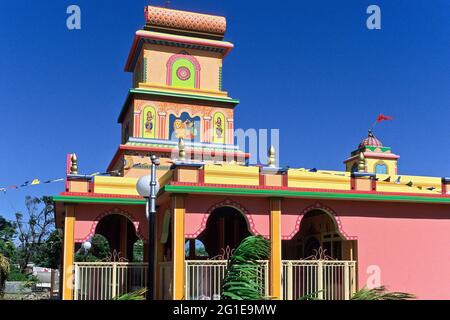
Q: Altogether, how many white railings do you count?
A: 3